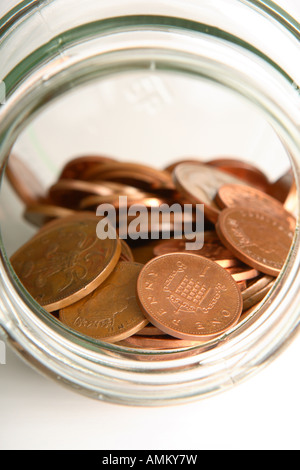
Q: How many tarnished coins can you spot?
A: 2